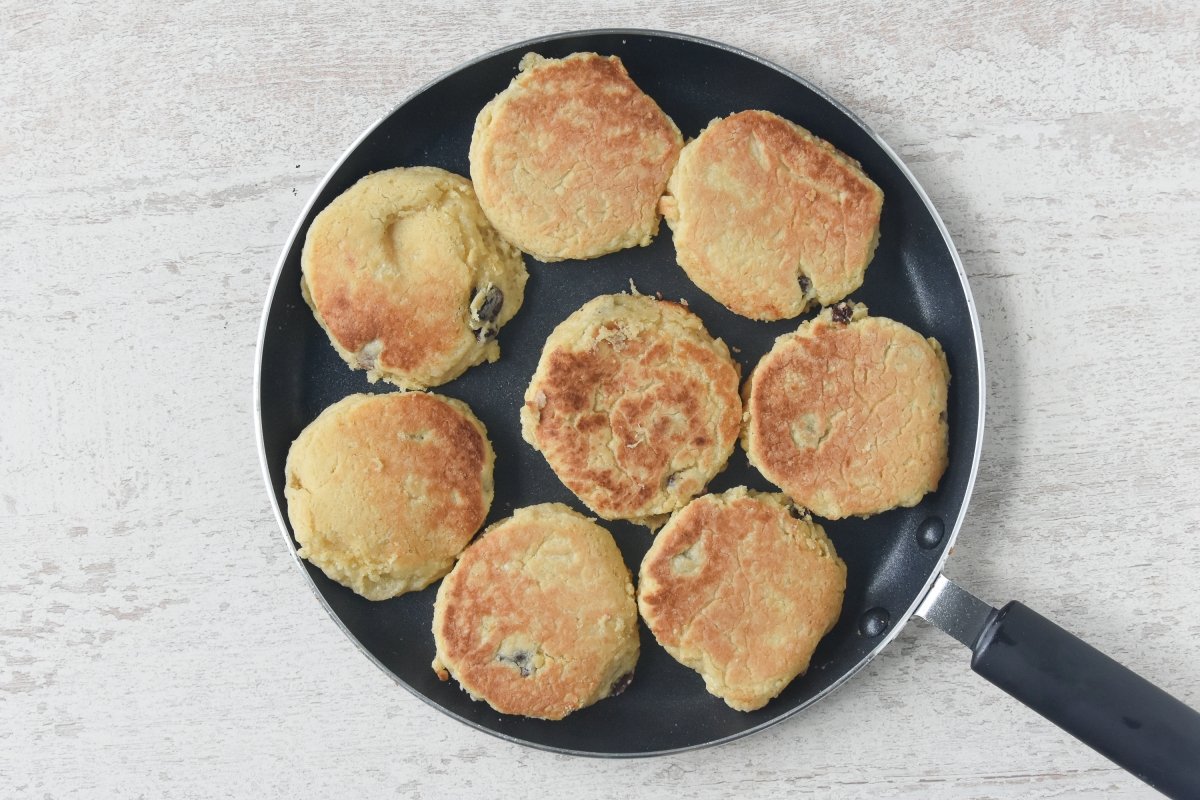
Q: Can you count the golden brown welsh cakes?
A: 8